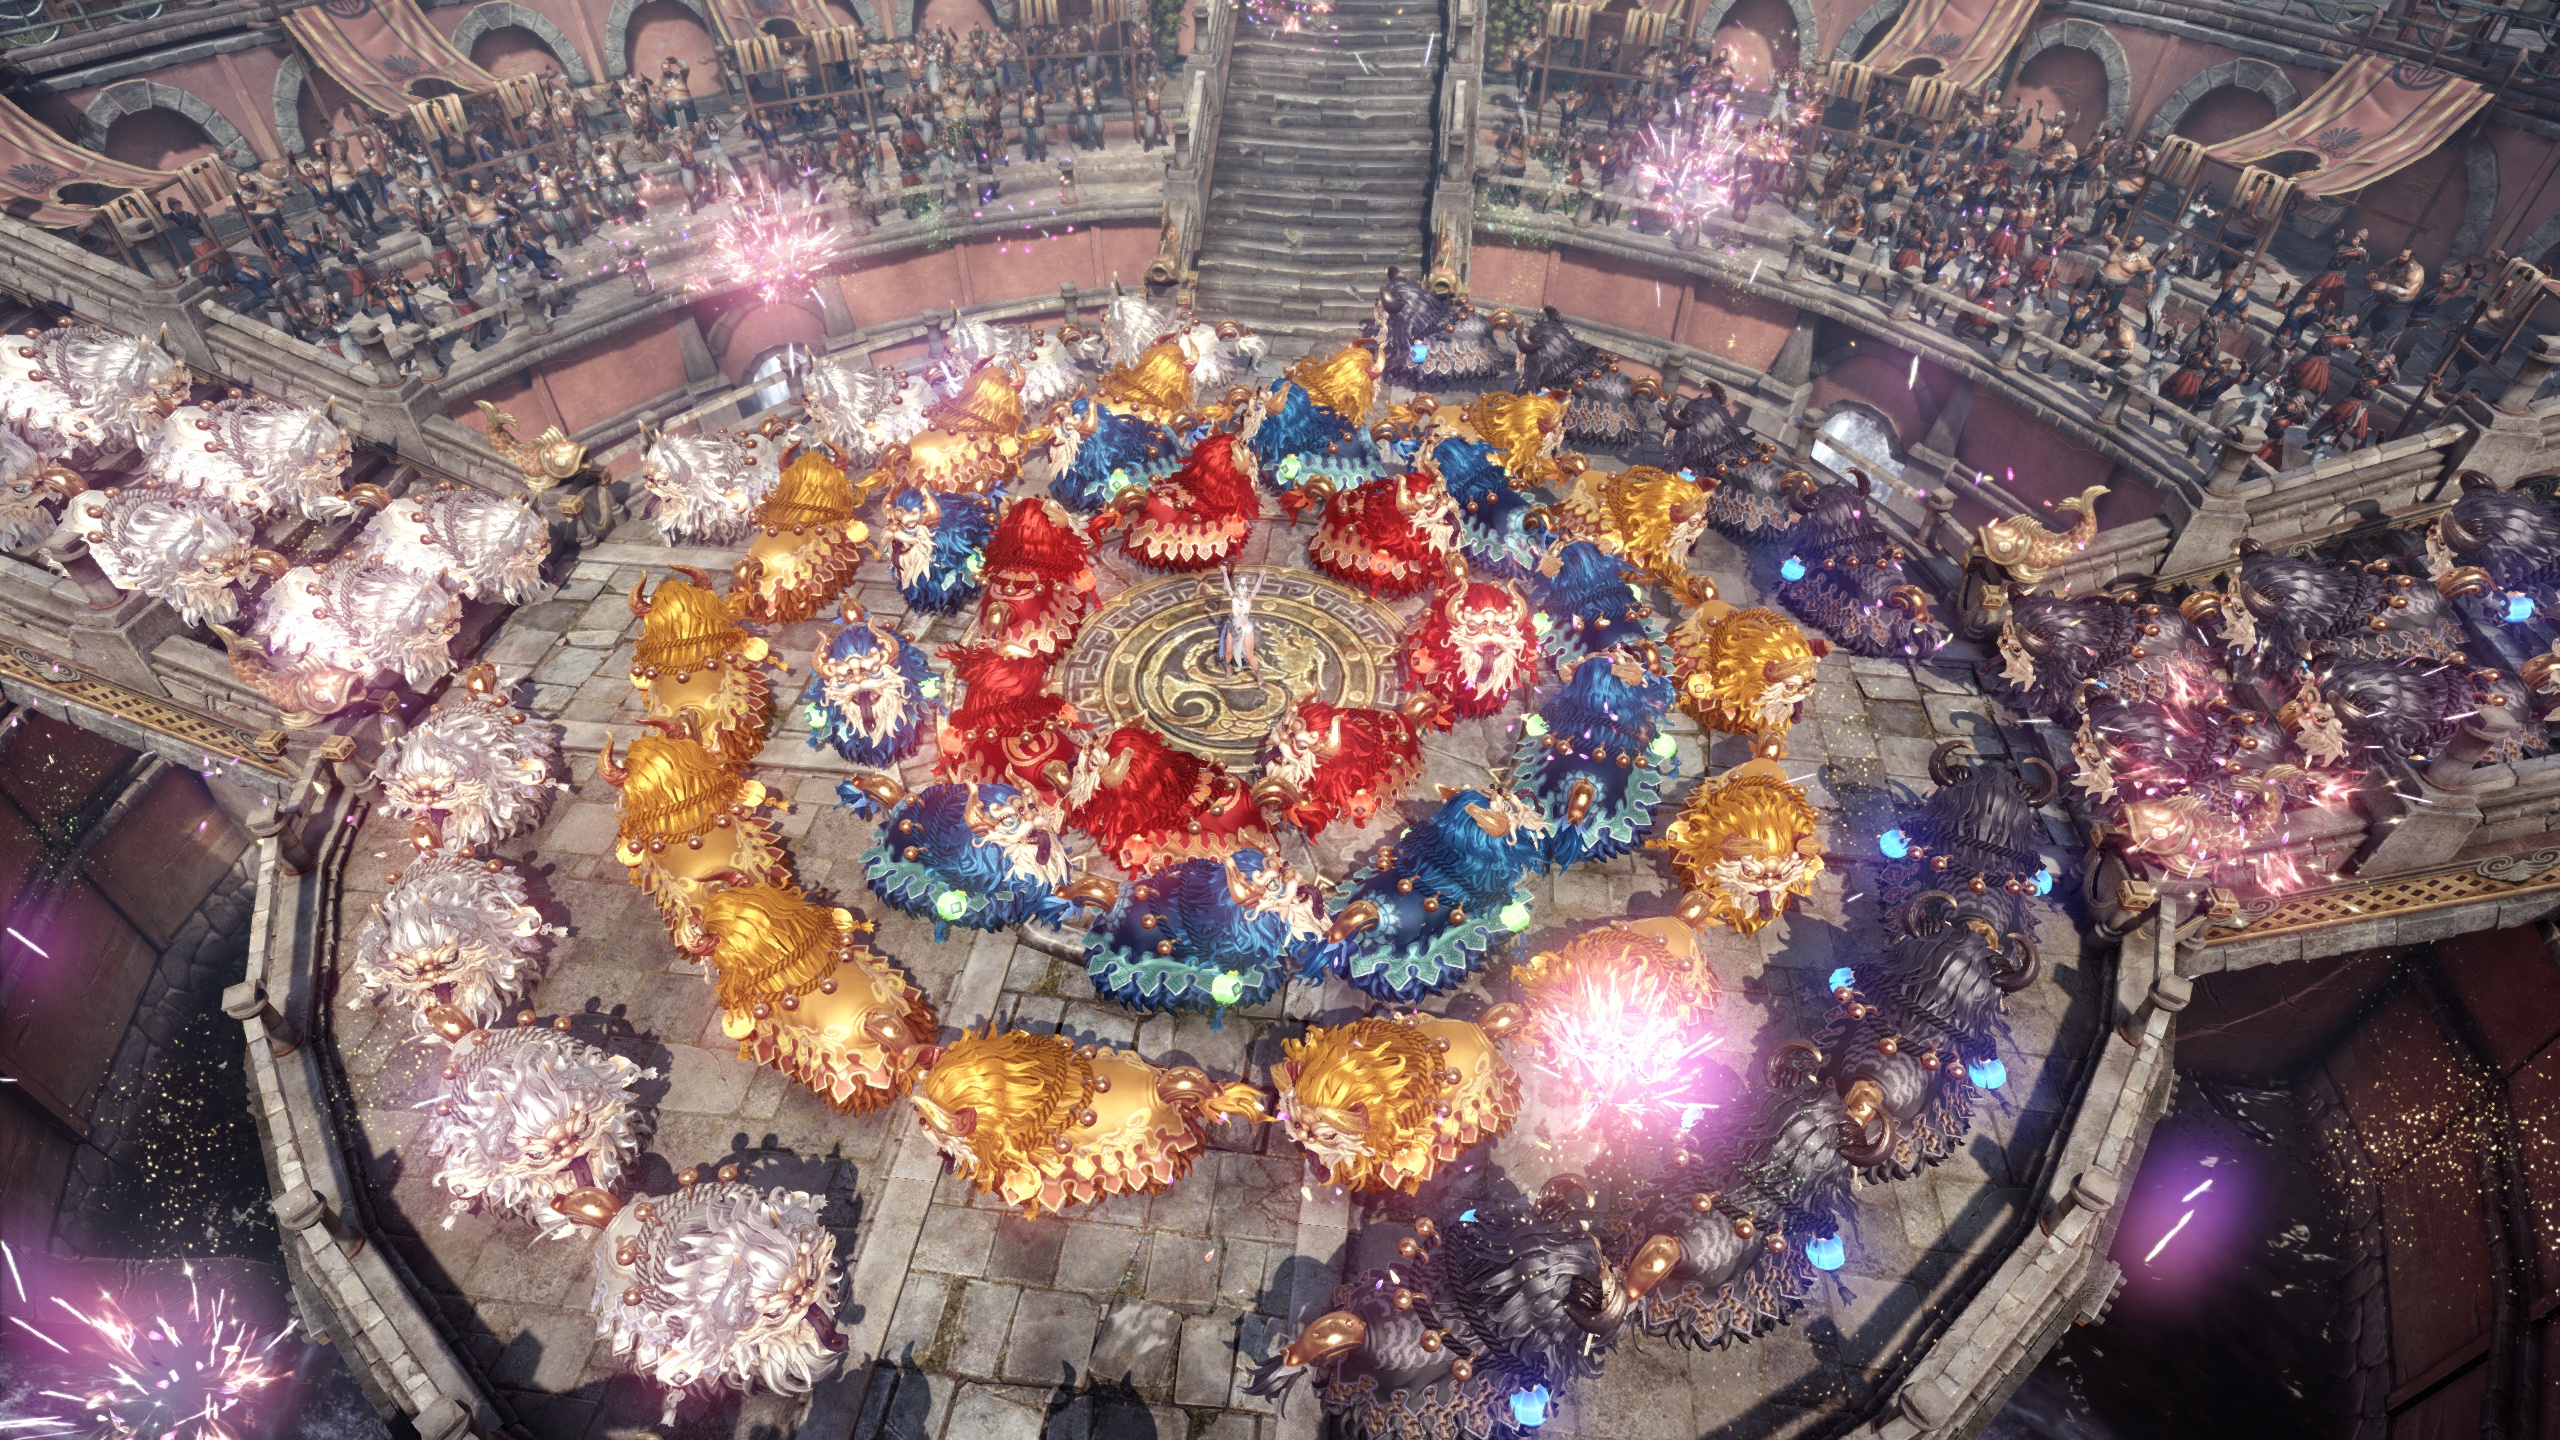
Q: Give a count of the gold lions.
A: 14